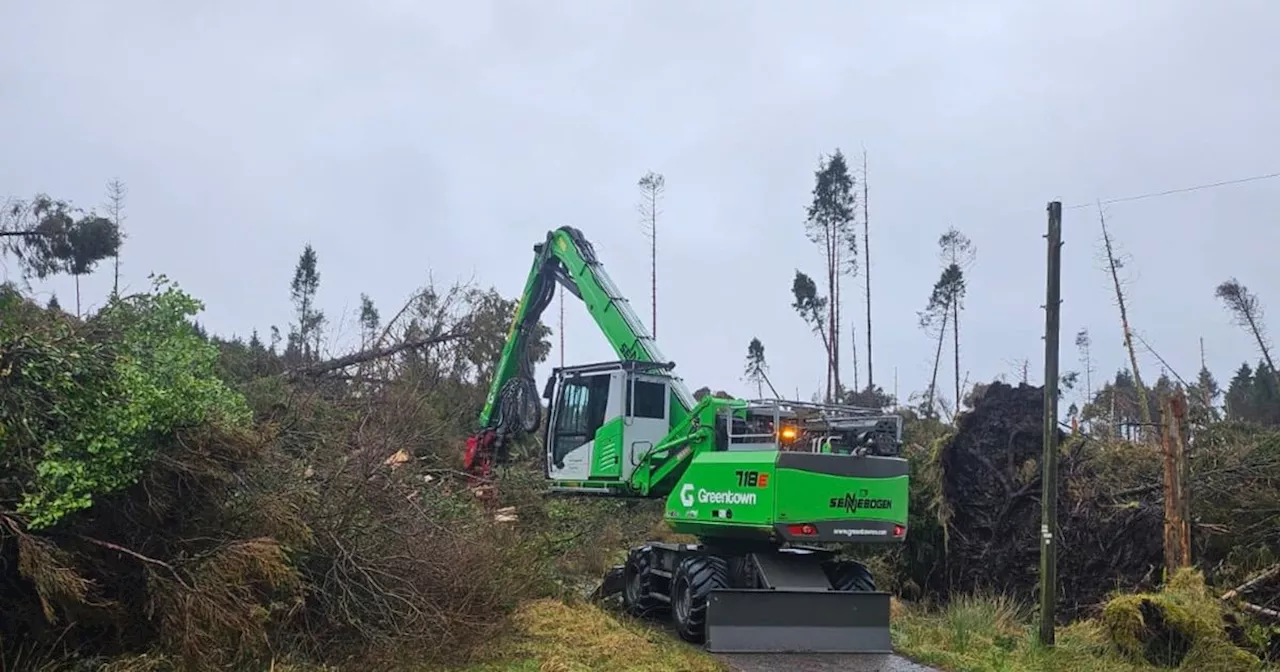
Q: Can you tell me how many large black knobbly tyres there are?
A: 3